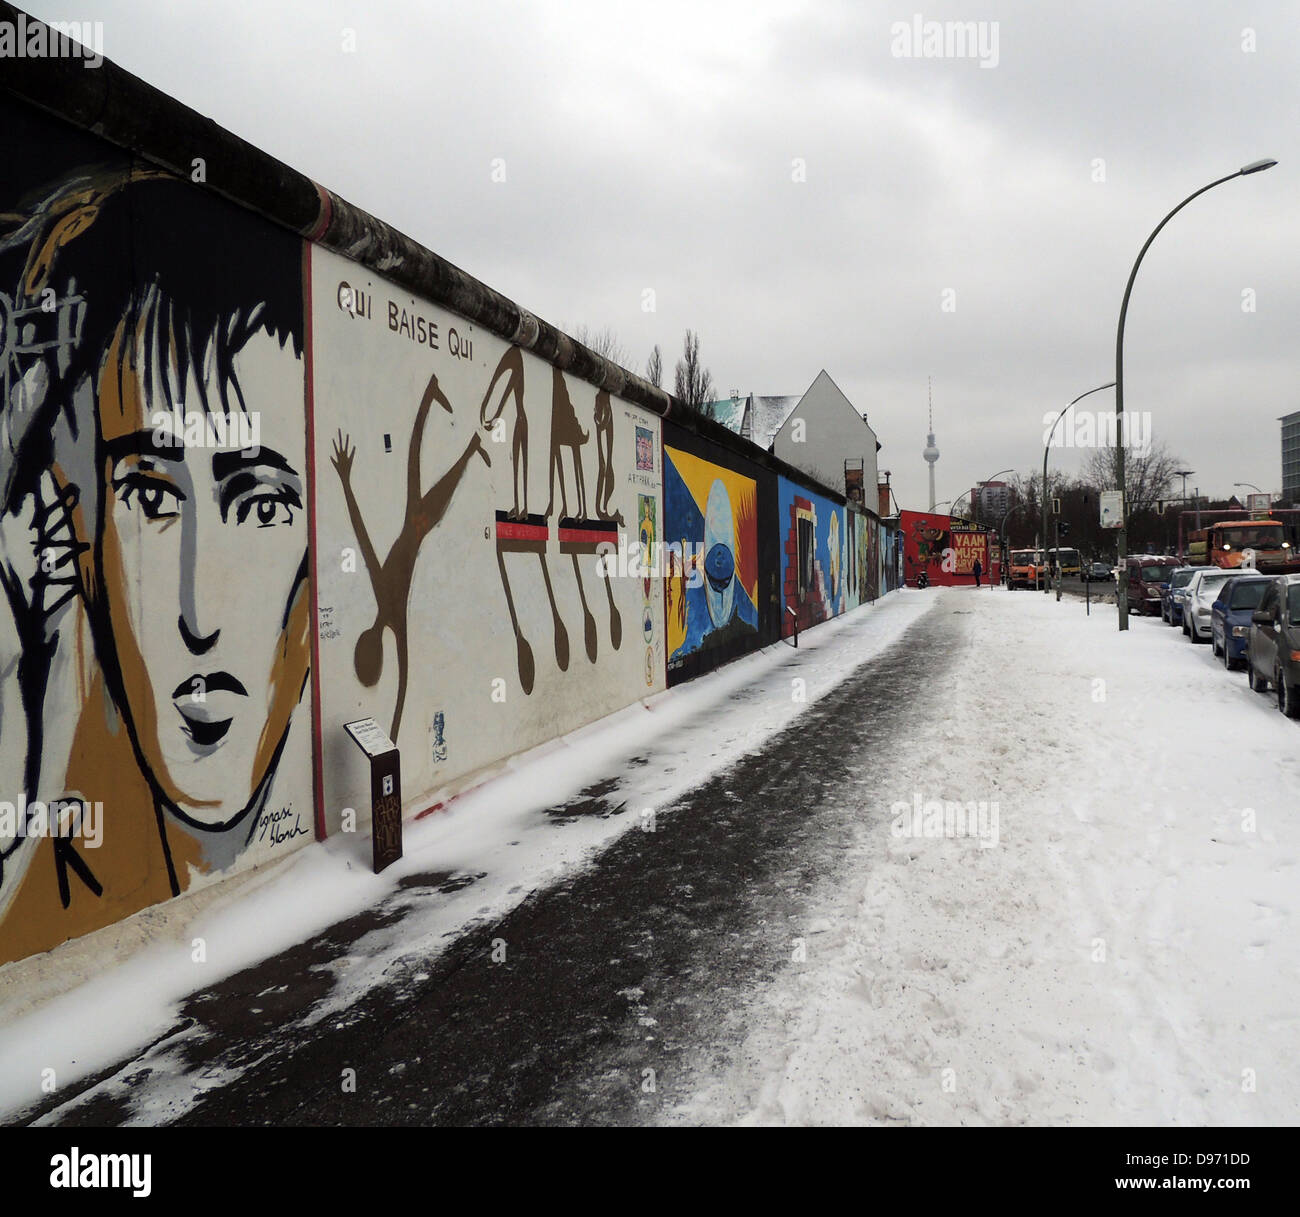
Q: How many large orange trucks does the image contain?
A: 2